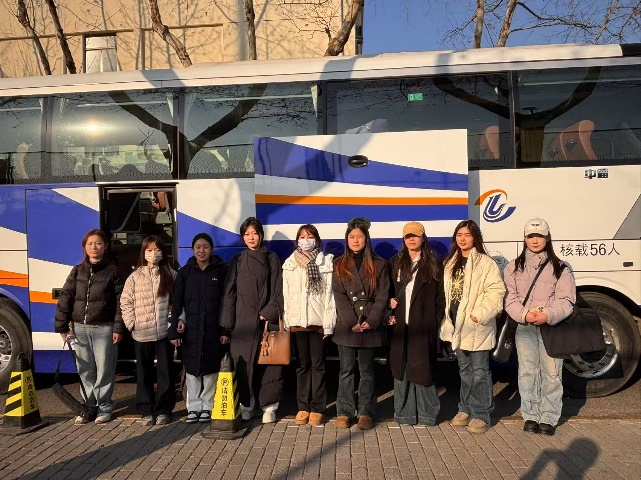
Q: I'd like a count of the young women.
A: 9